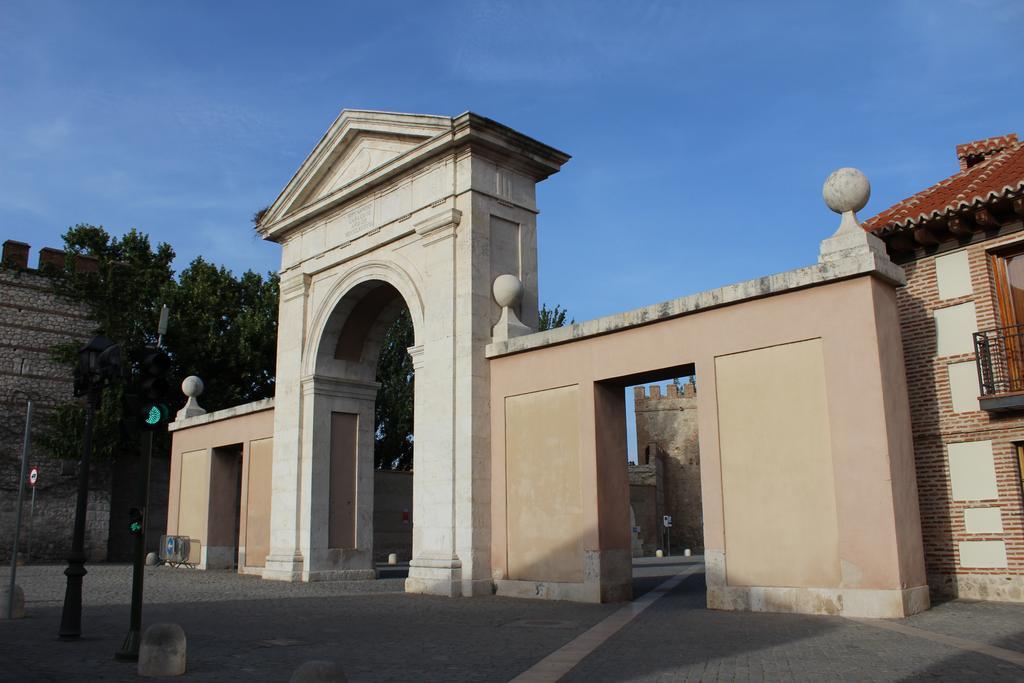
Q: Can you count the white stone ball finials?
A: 3